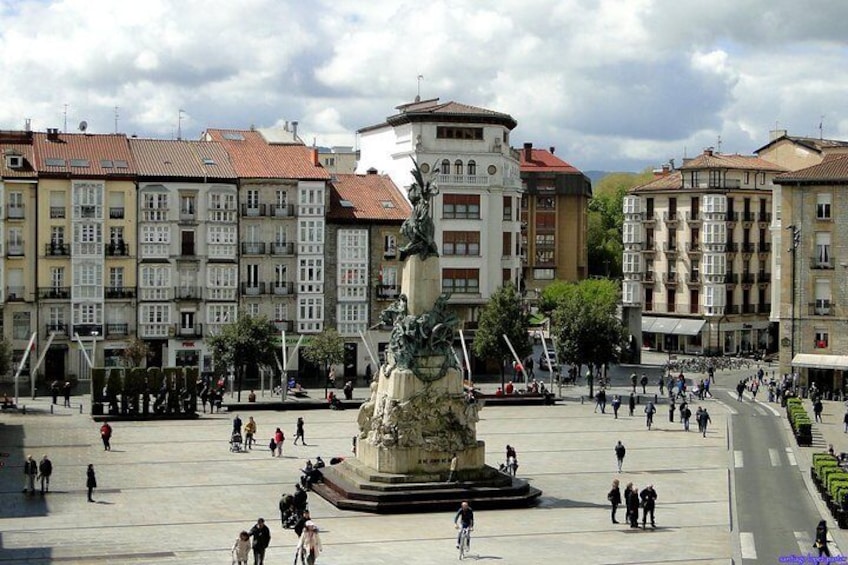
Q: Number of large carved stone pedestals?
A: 1